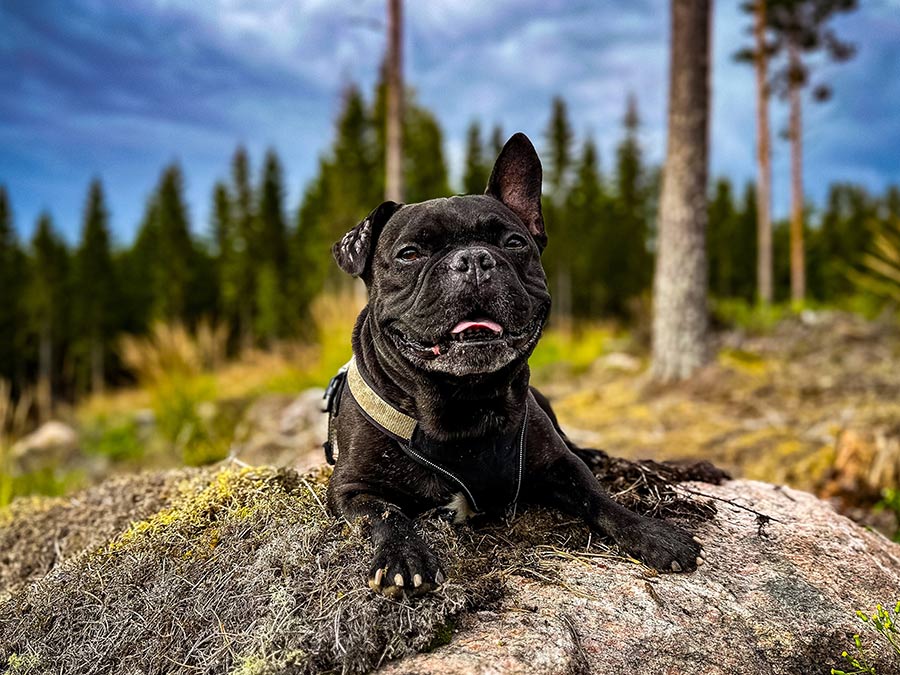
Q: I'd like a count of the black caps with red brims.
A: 0